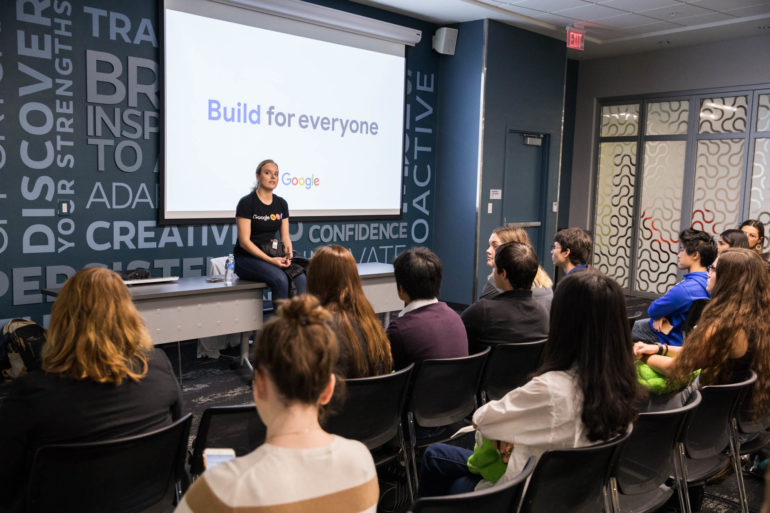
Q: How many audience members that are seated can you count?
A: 12